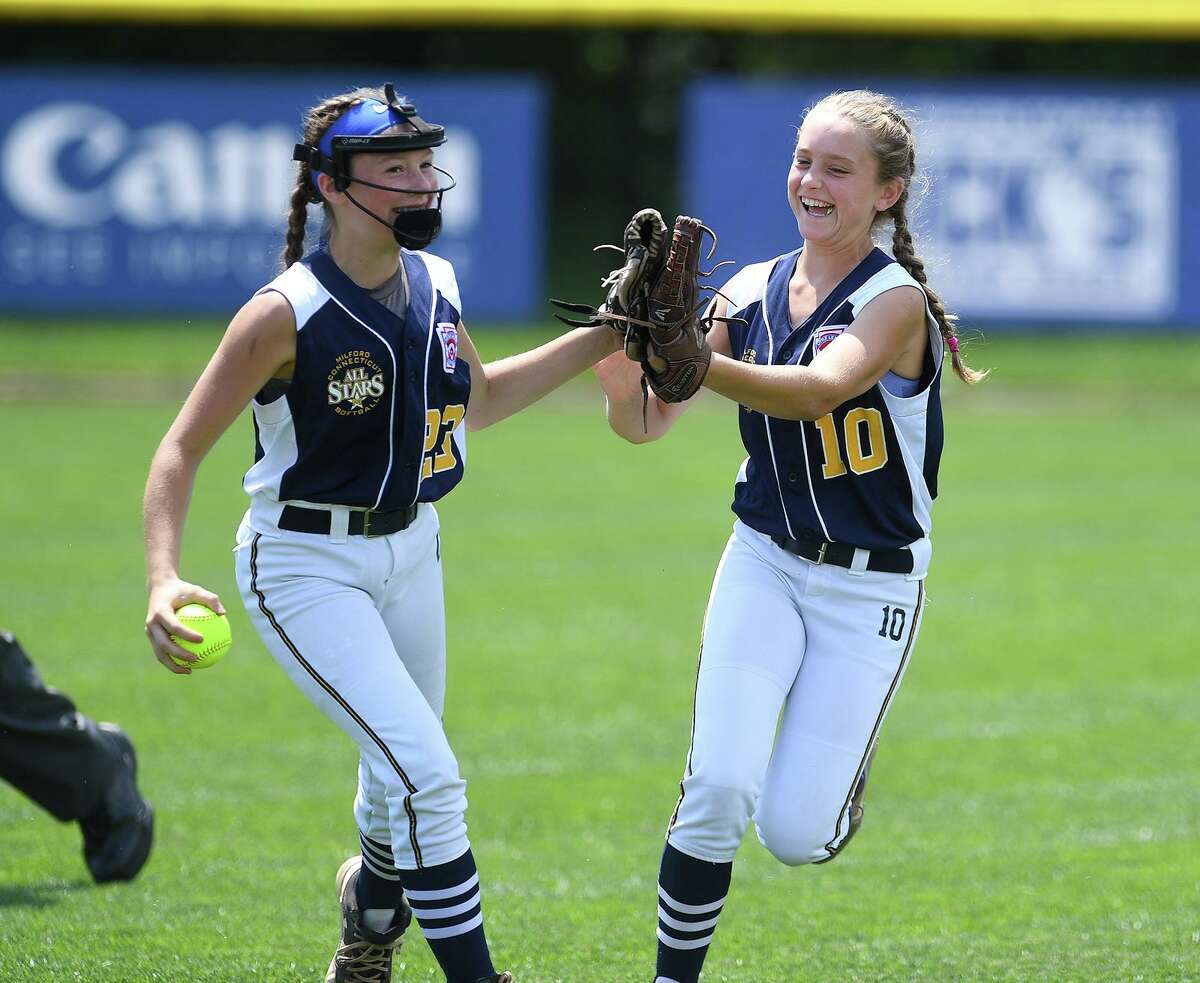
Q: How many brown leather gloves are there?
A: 2